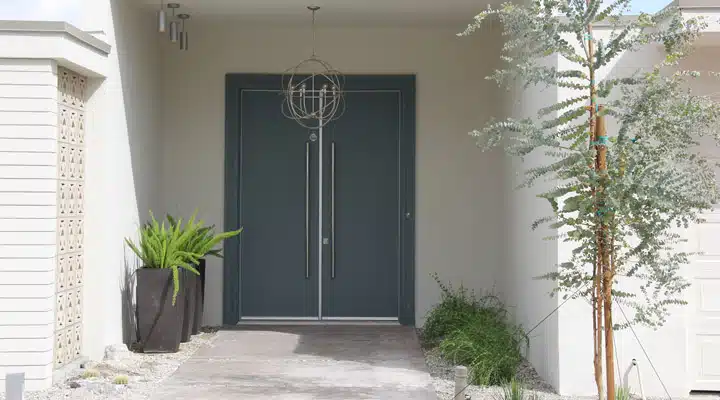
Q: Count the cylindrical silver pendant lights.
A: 3